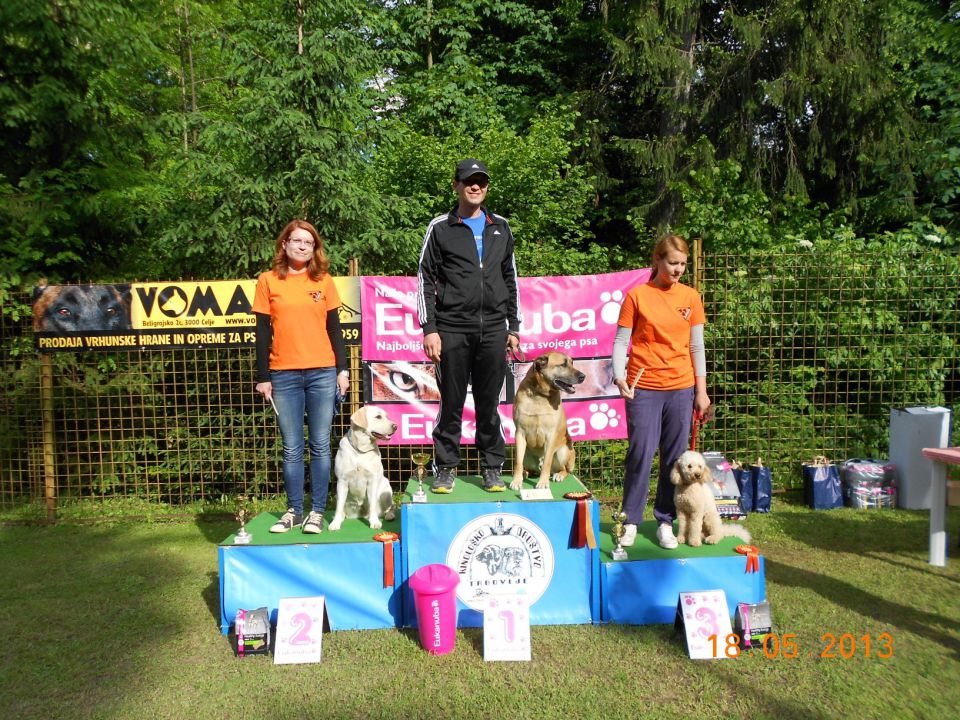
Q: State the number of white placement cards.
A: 3